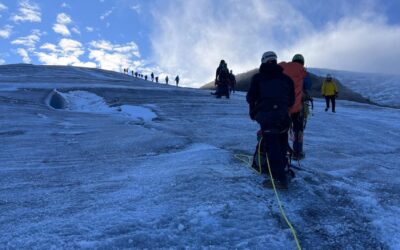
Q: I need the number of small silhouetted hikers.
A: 11